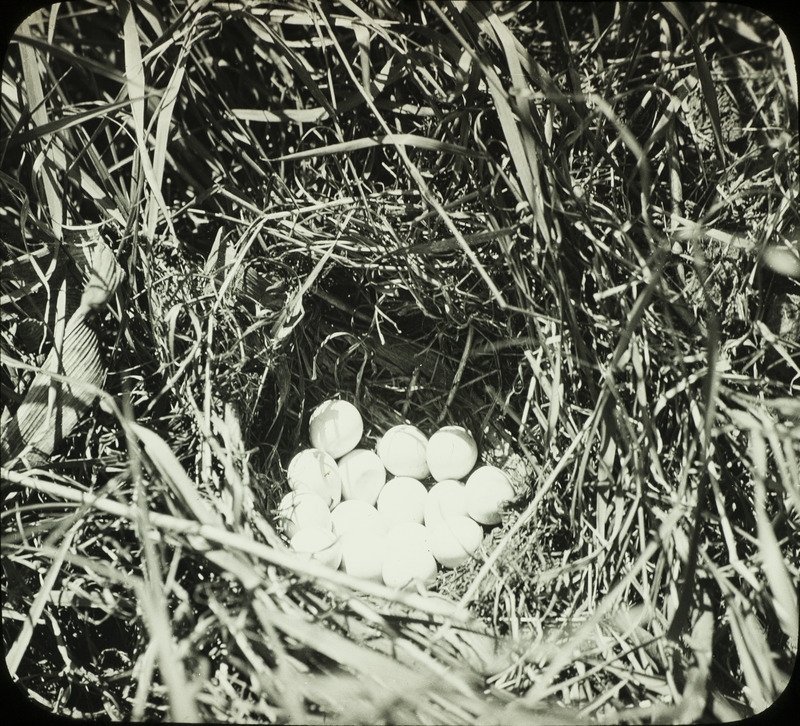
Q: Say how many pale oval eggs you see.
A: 14